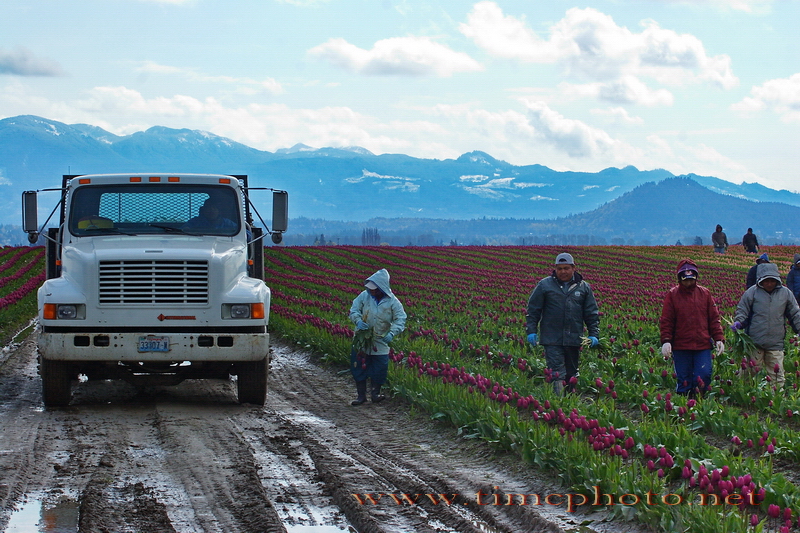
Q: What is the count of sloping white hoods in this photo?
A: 1